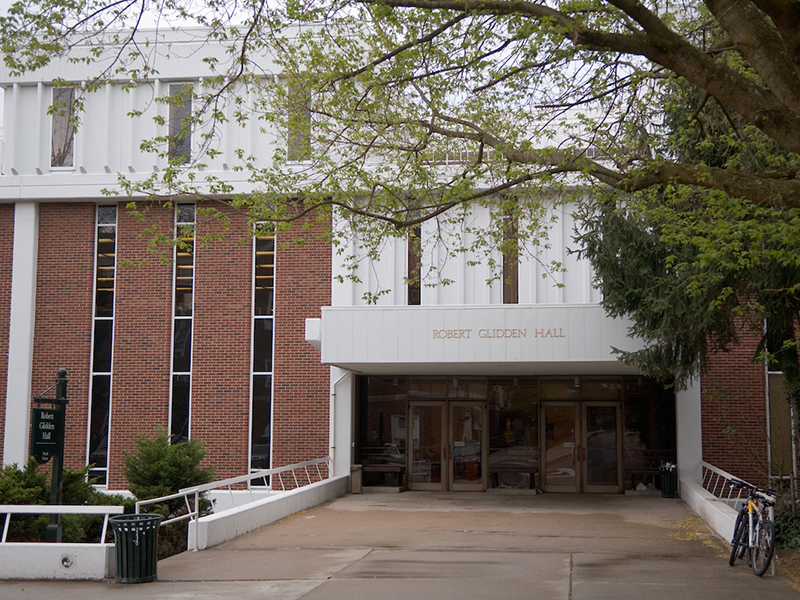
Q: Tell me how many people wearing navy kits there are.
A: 0